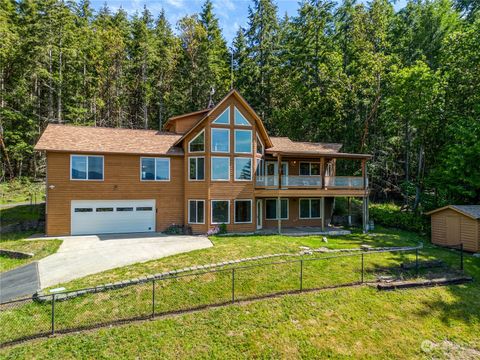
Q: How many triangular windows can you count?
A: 2